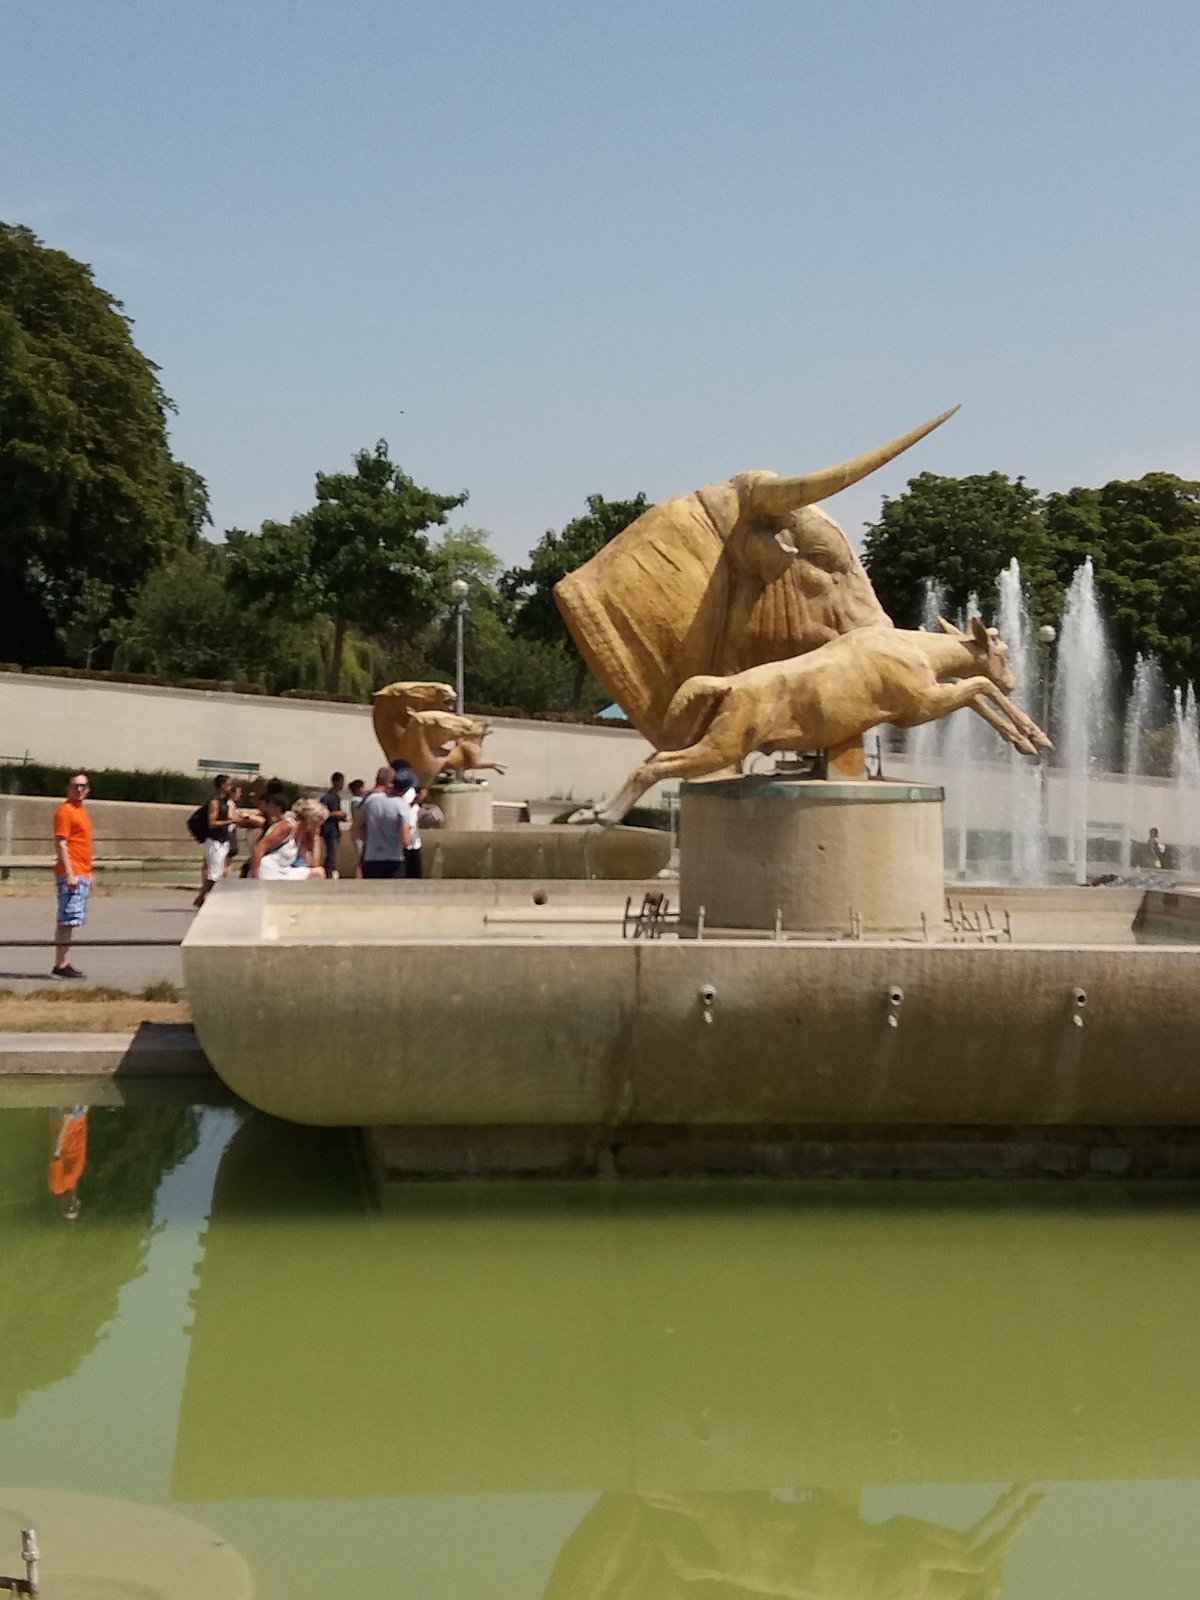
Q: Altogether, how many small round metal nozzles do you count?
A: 3